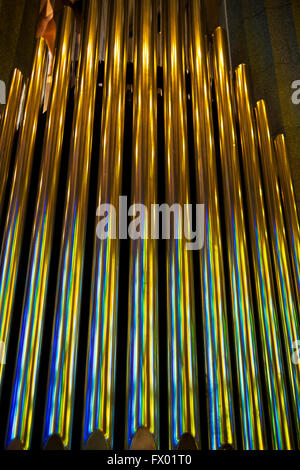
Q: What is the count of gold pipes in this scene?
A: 12